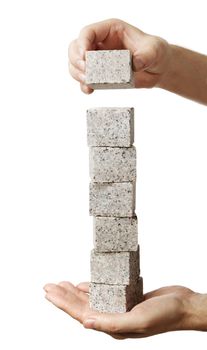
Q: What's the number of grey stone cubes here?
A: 7